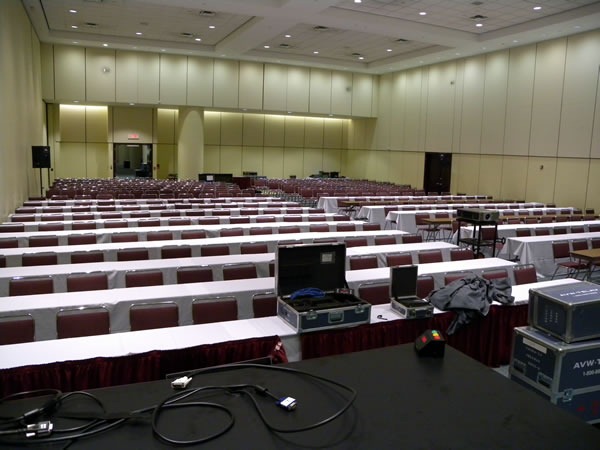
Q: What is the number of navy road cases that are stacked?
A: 2